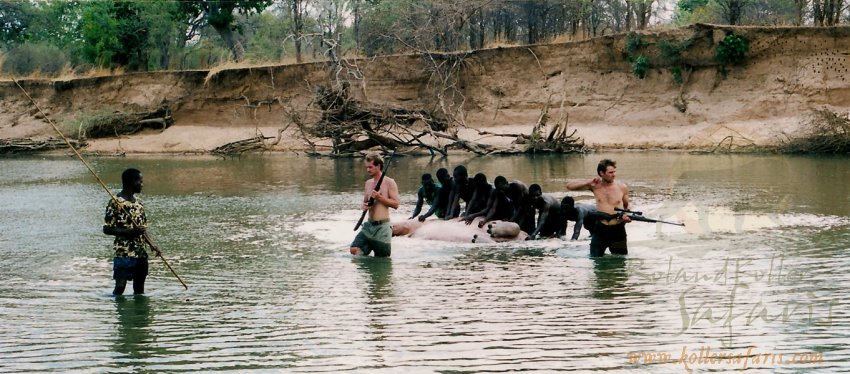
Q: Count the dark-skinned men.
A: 8